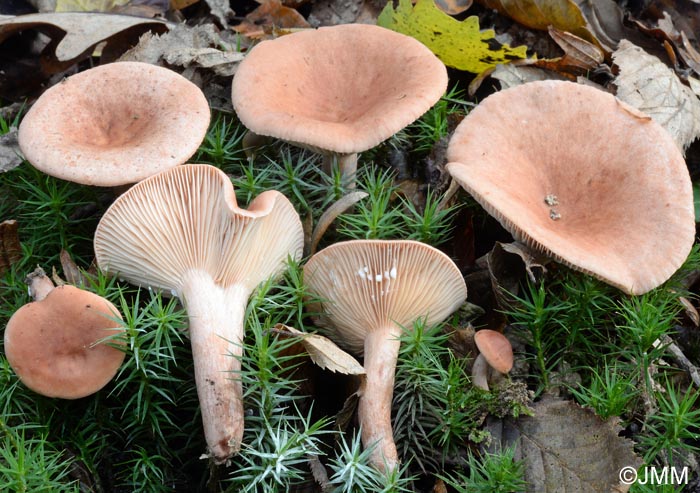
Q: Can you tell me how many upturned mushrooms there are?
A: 2